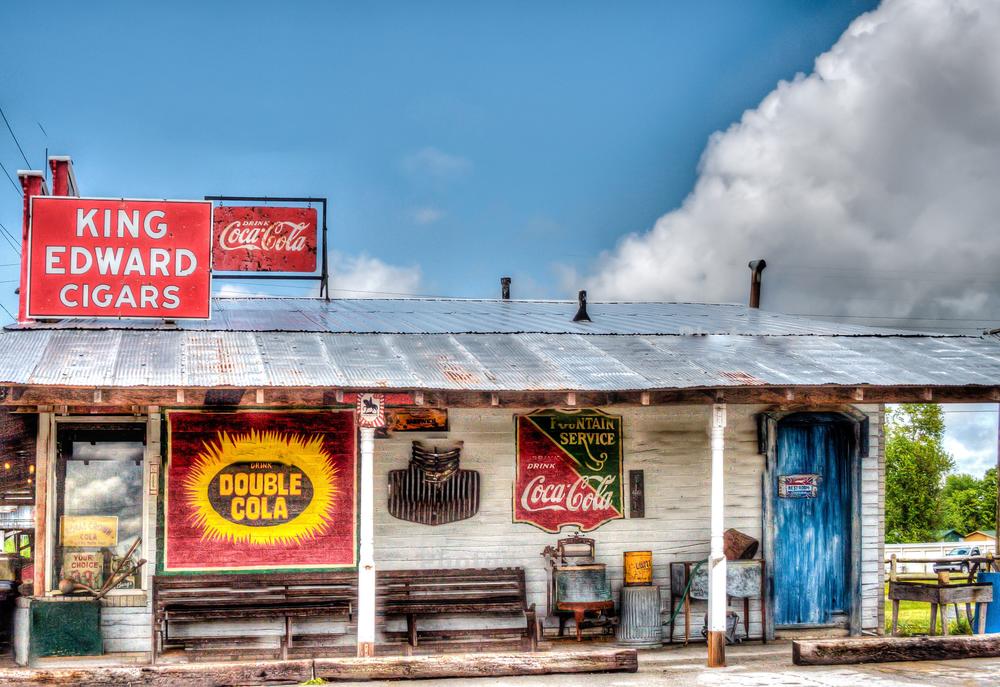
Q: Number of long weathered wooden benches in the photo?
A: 2